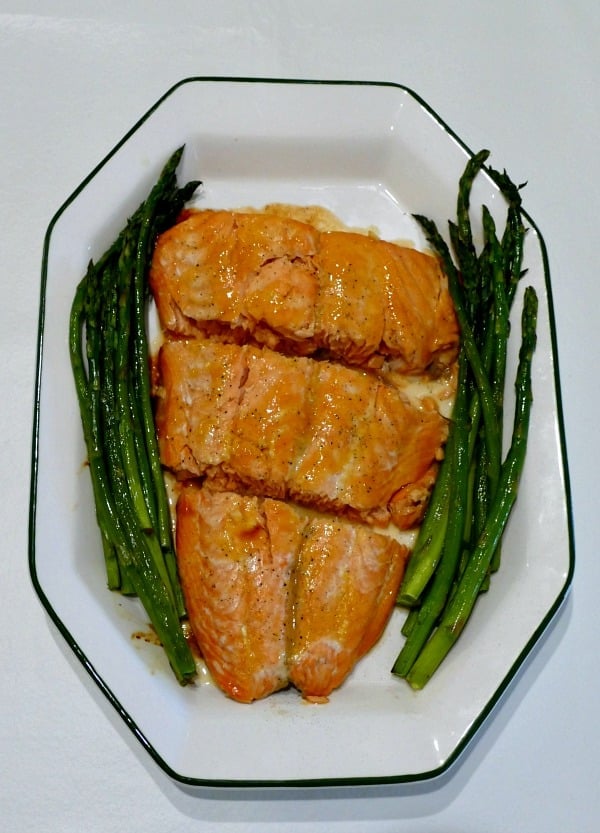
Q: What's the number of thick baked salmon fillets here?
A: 3